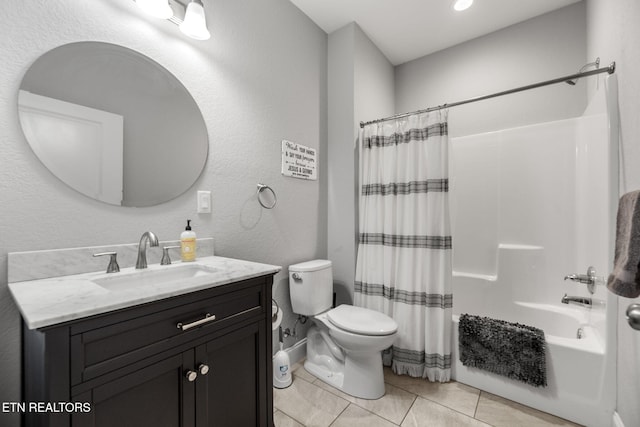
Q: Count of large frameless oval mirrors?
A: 1